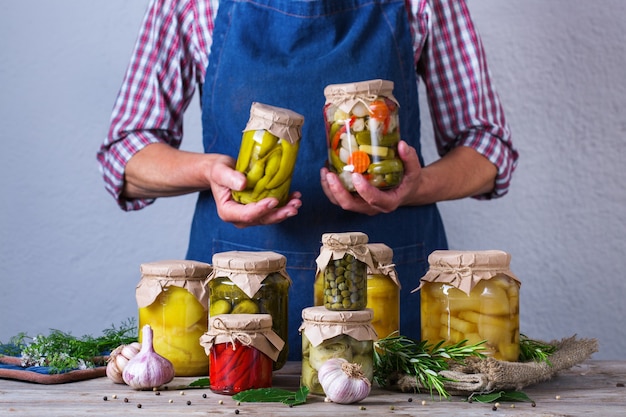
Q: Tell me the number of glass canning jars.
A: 9